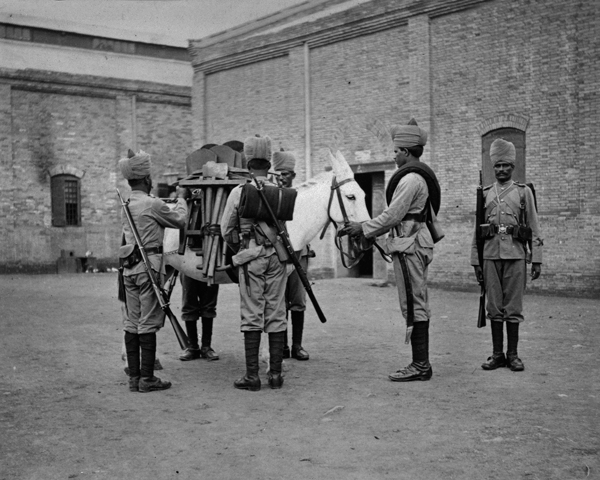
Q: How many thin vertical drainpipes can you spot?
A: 2